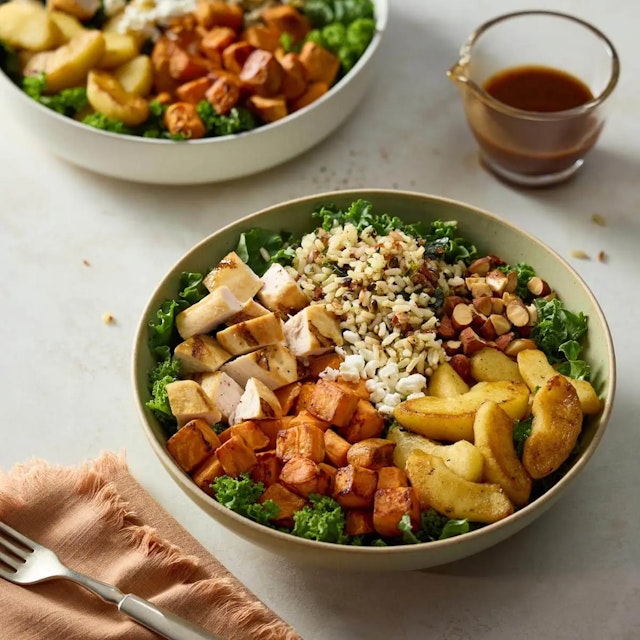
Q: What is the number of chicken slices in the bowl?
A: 11